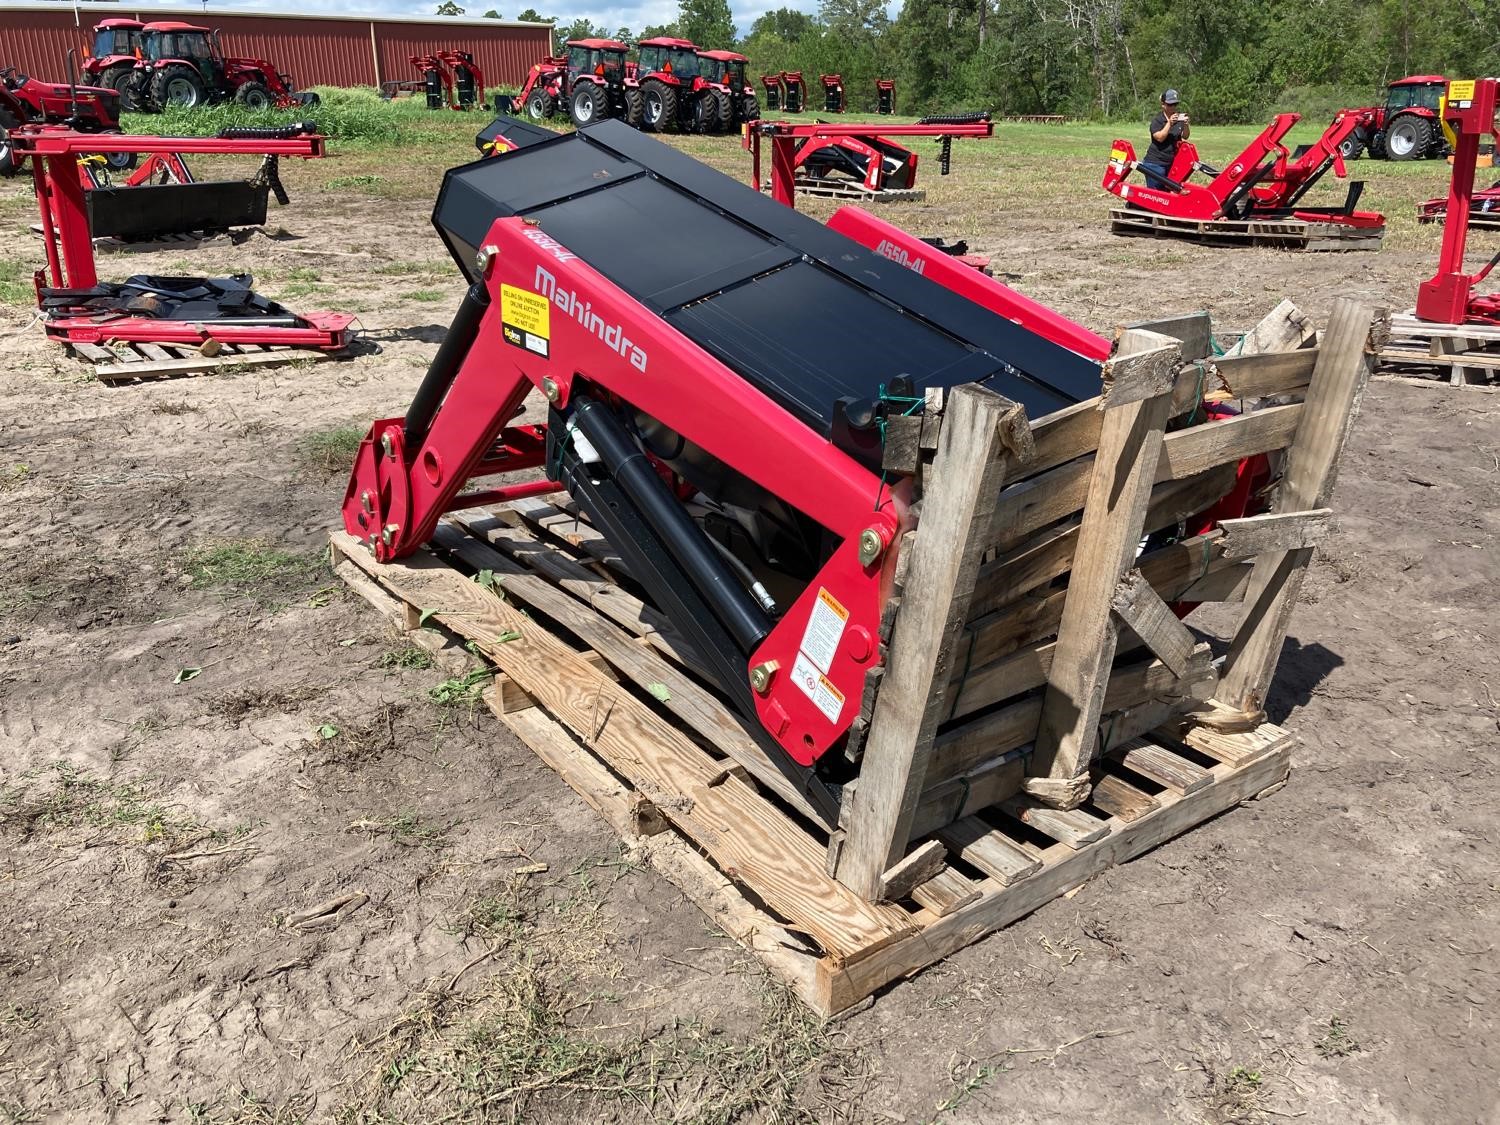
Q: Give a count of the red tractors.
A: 7